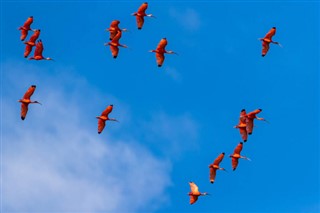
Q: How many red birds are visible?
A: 15